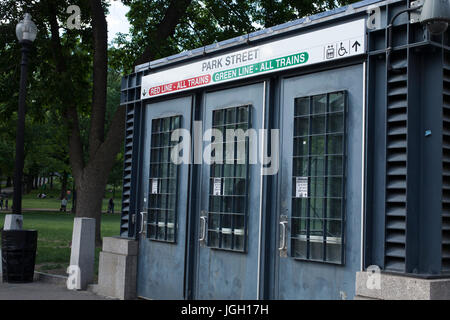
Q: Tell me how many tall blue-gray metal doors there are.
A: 3